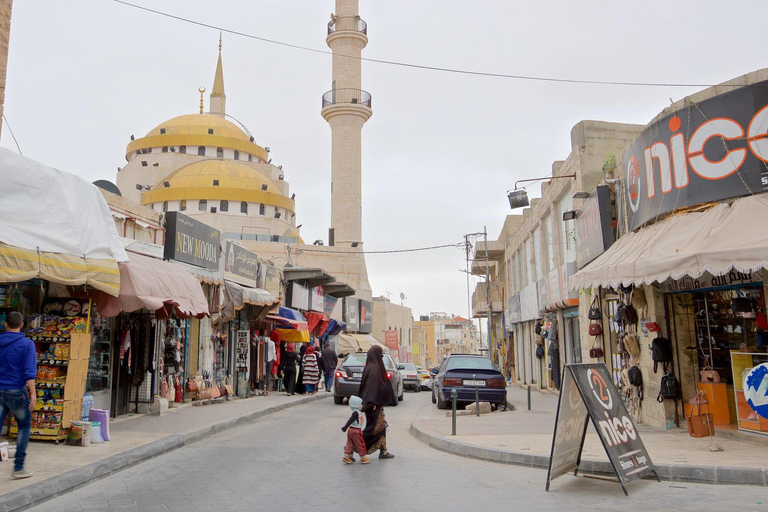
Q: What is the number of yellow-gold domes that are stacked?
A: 2